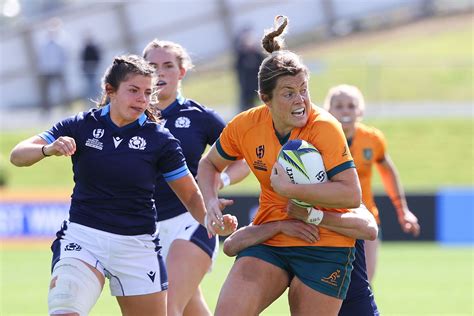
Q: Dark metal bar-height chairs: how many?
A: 0